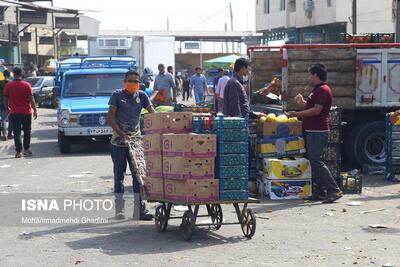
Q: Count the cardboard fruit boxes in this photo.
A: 11